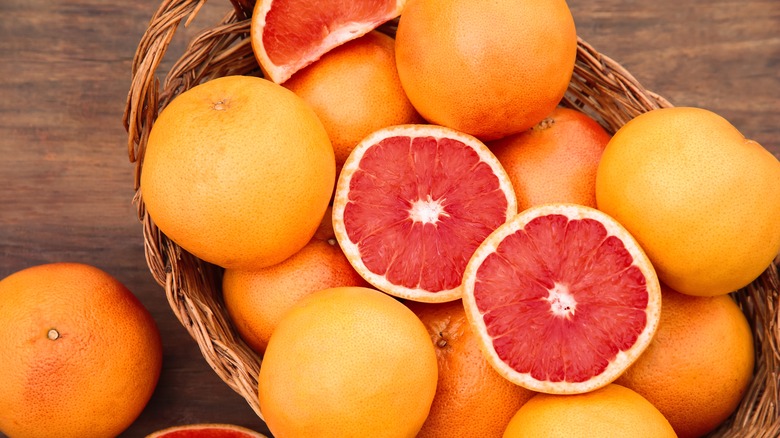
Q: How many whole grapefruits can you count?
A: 11